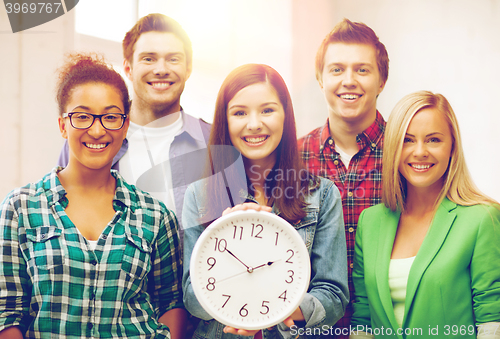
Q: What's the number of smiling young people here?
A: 5